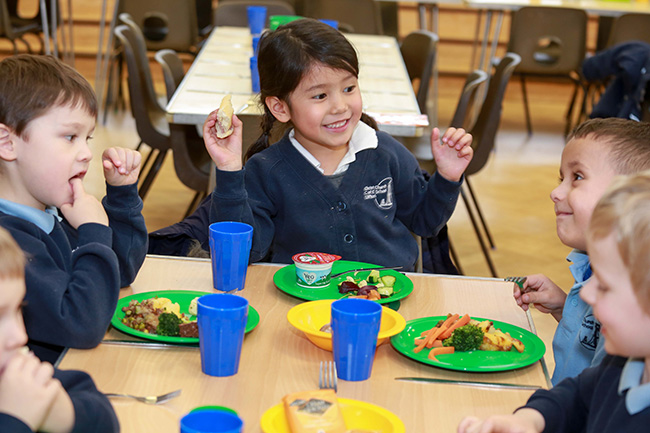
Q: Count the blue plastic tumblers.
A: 8